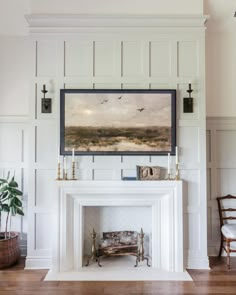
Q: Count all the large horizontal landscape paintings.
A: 1